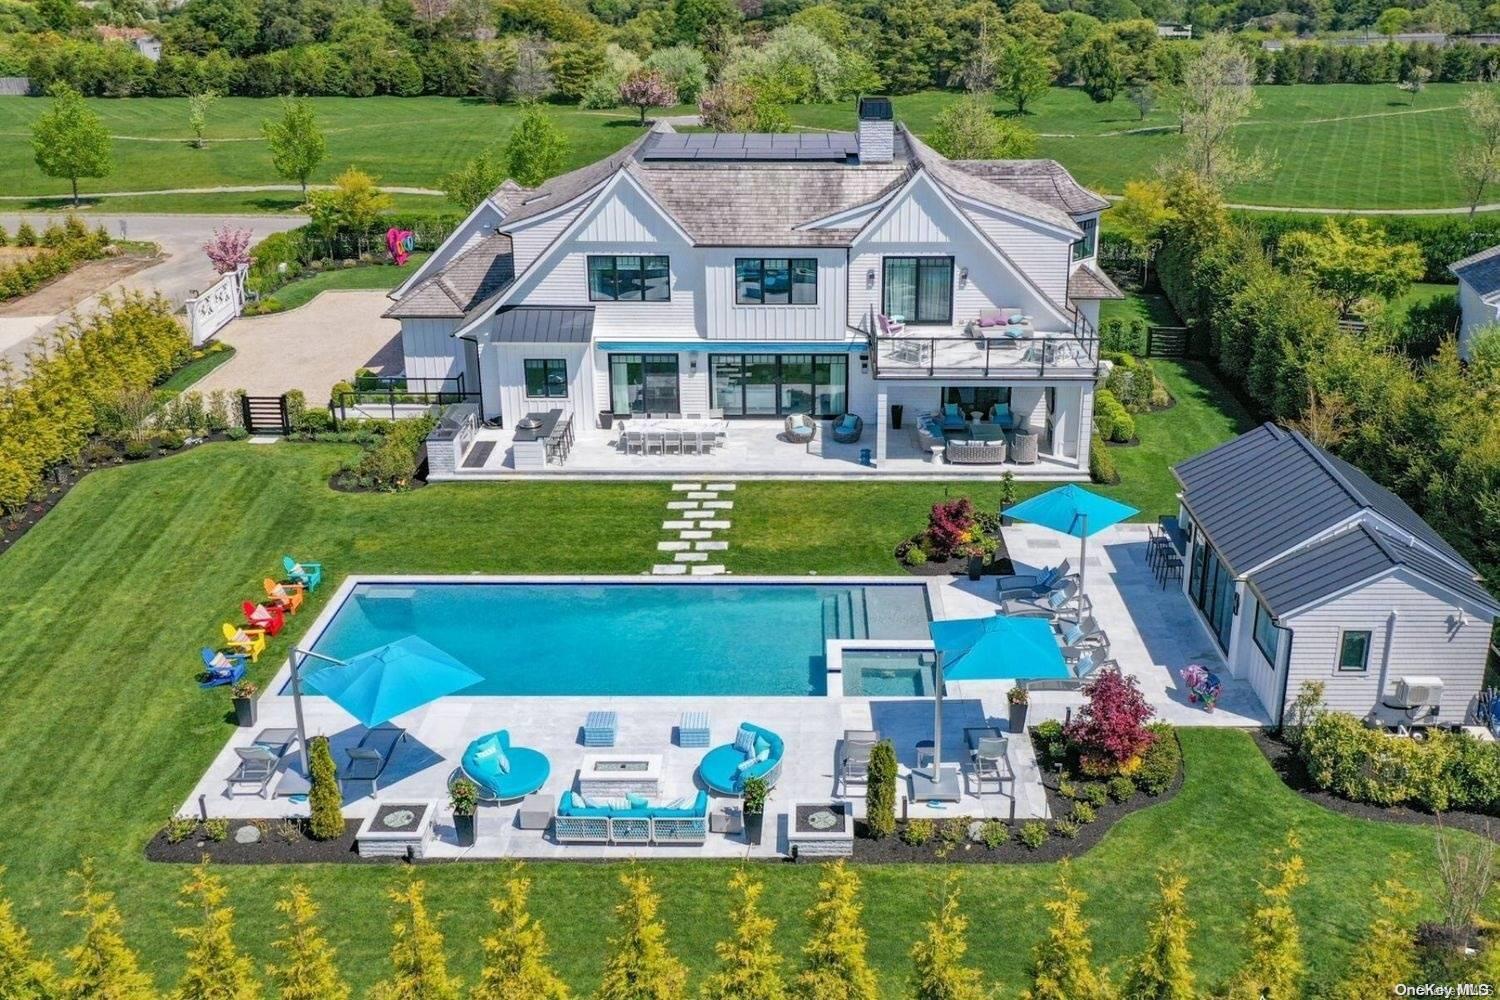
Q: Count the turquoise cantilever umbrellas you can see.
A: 3